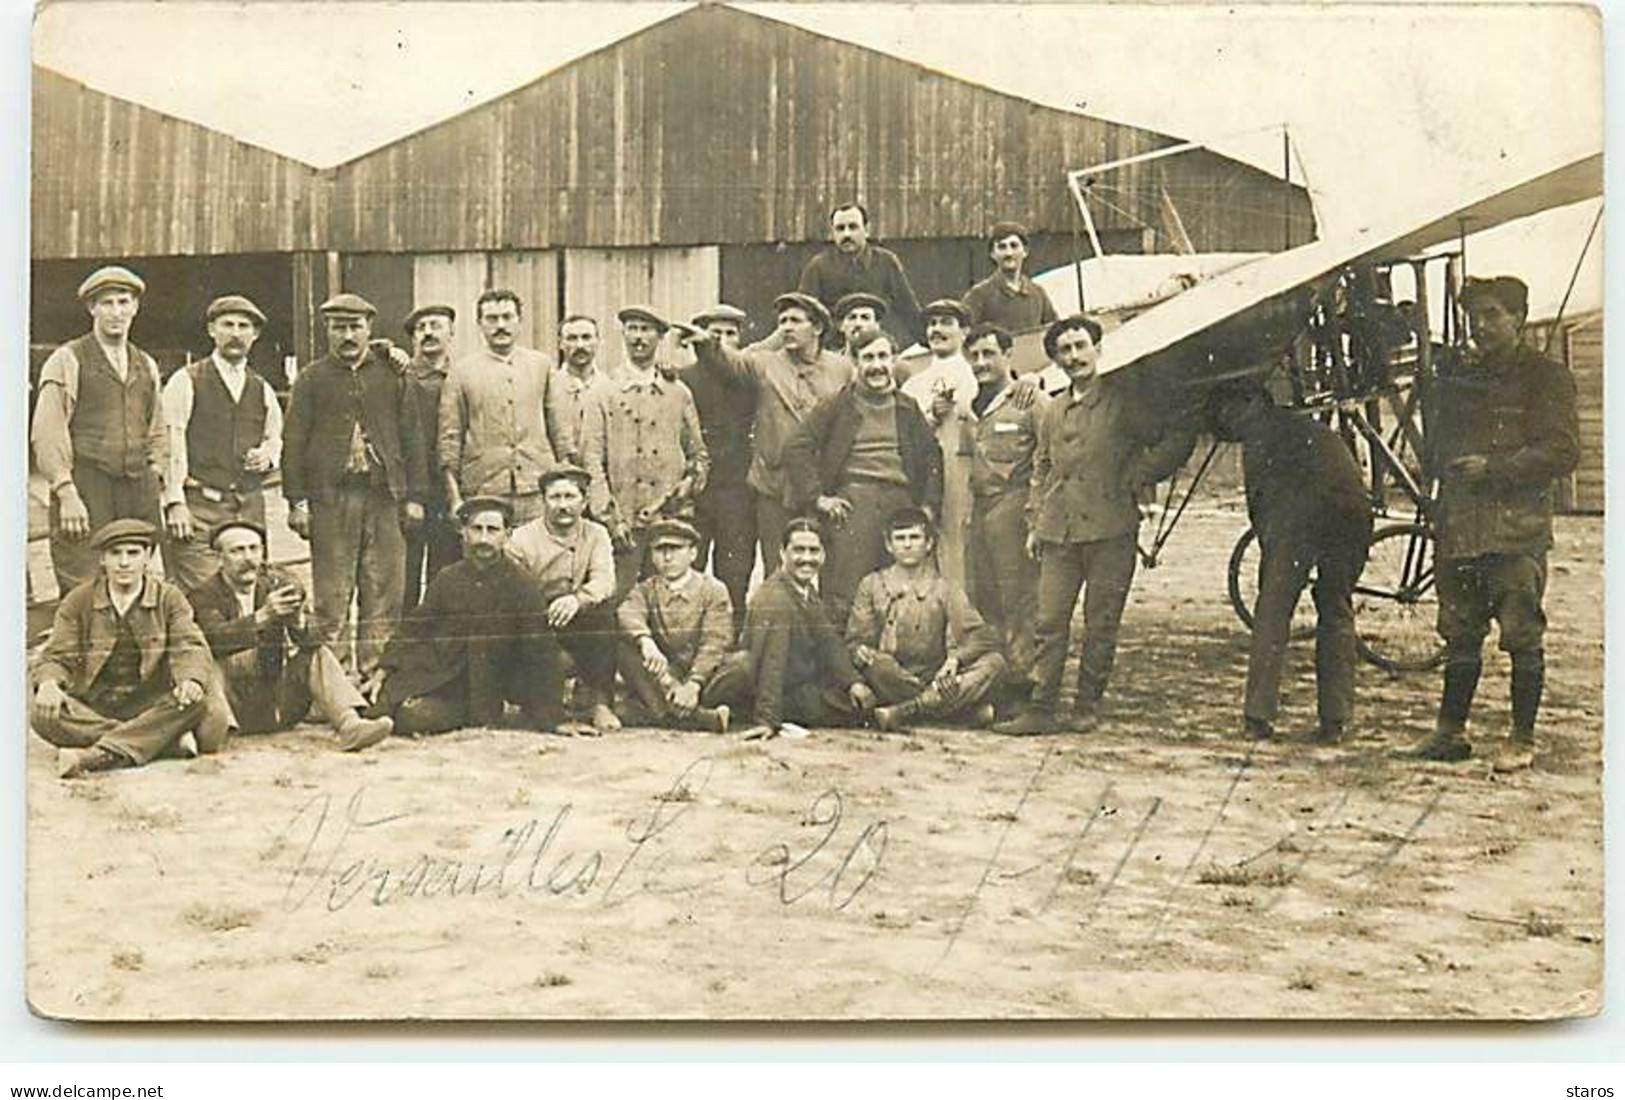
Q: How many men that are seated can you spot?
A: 7